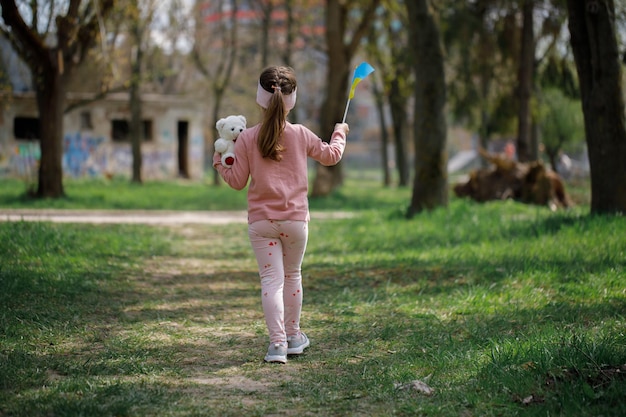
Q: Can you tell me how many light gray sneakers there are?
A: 2